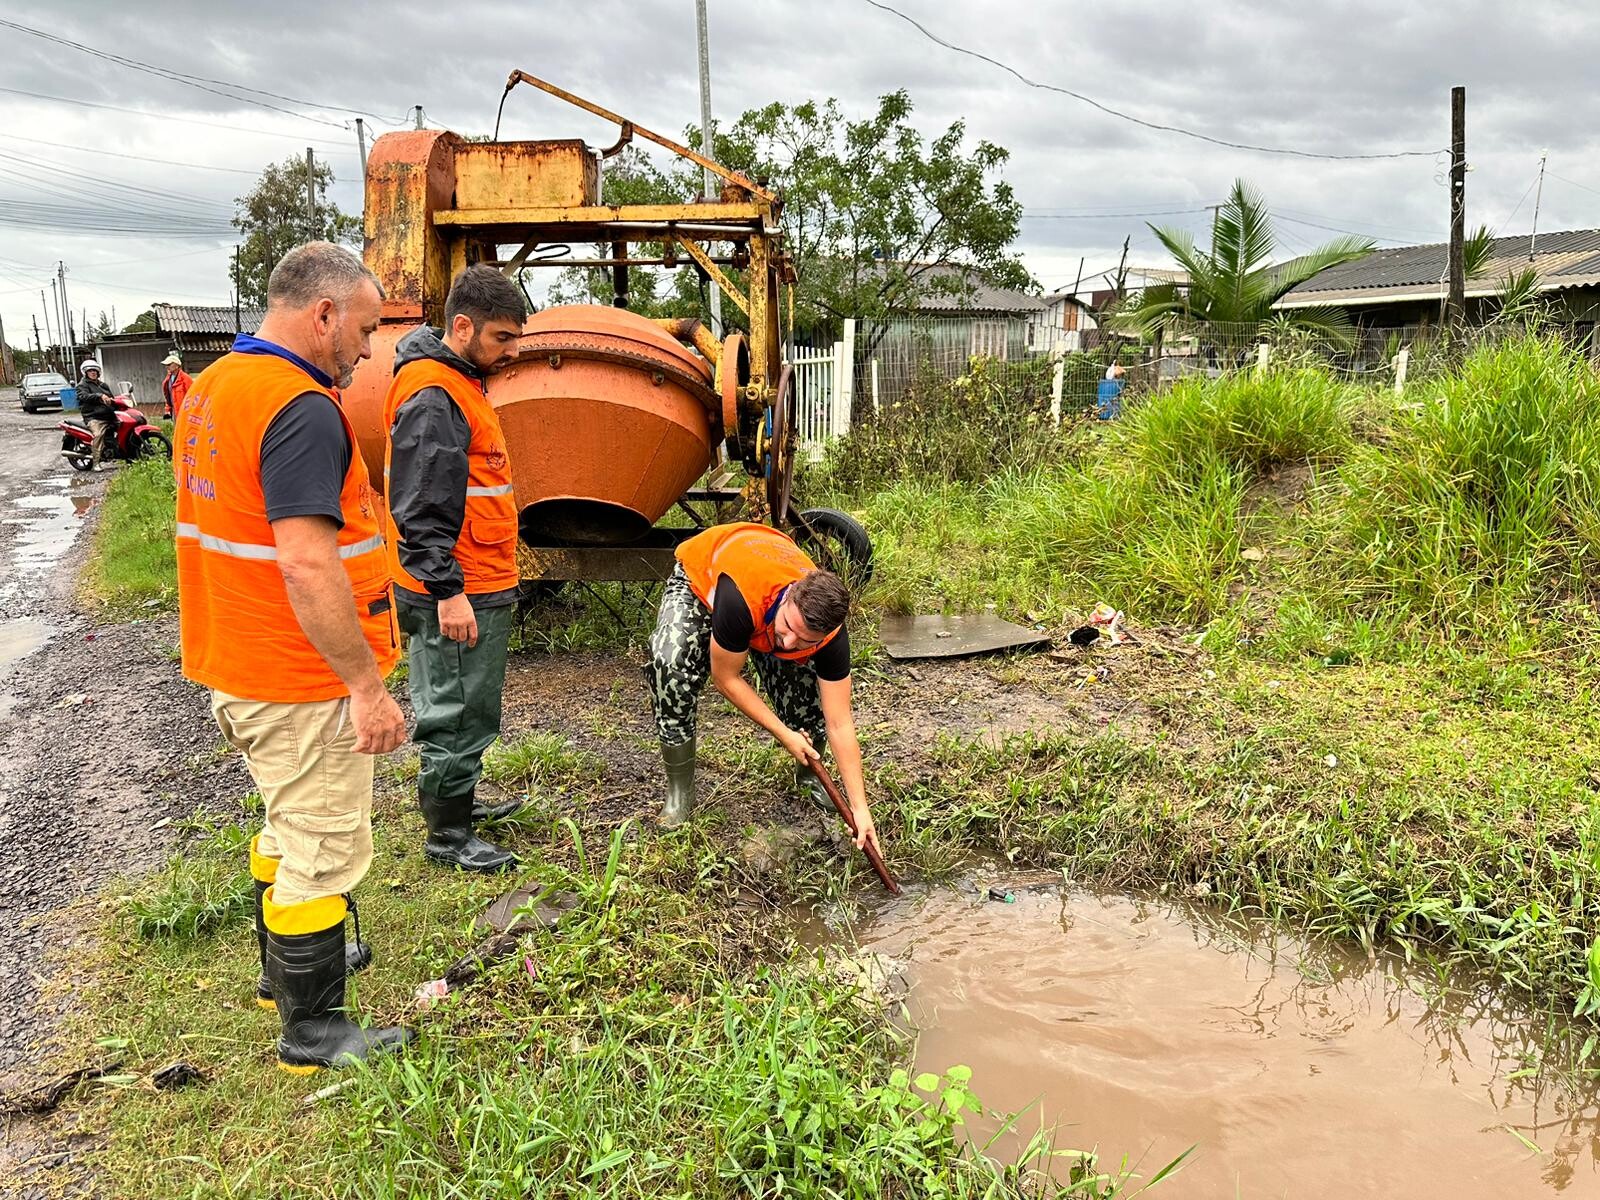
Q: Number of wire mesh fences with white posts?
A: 1